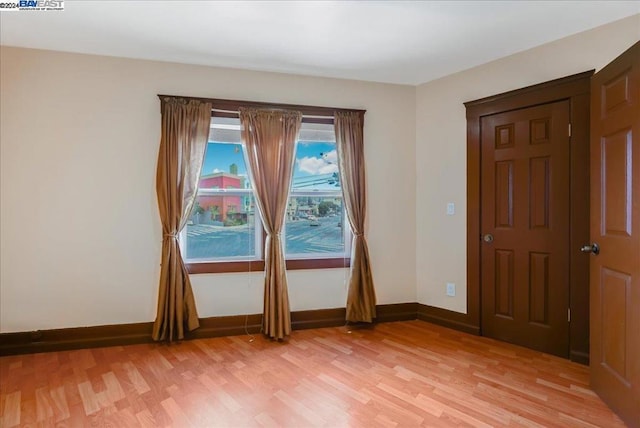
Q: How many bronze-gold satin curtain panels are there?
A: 3